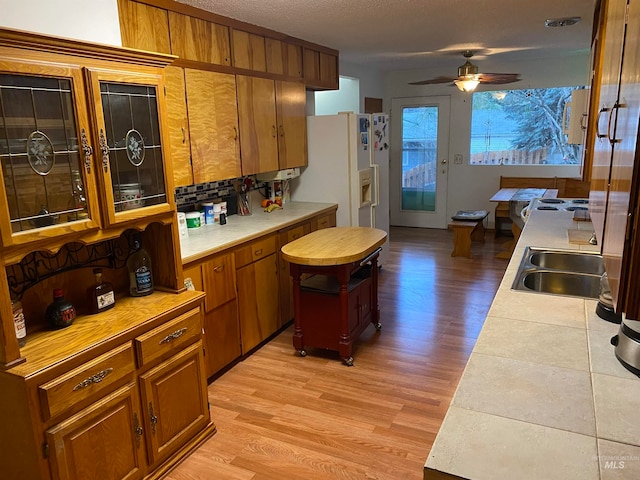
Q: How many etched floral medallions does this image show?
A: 2